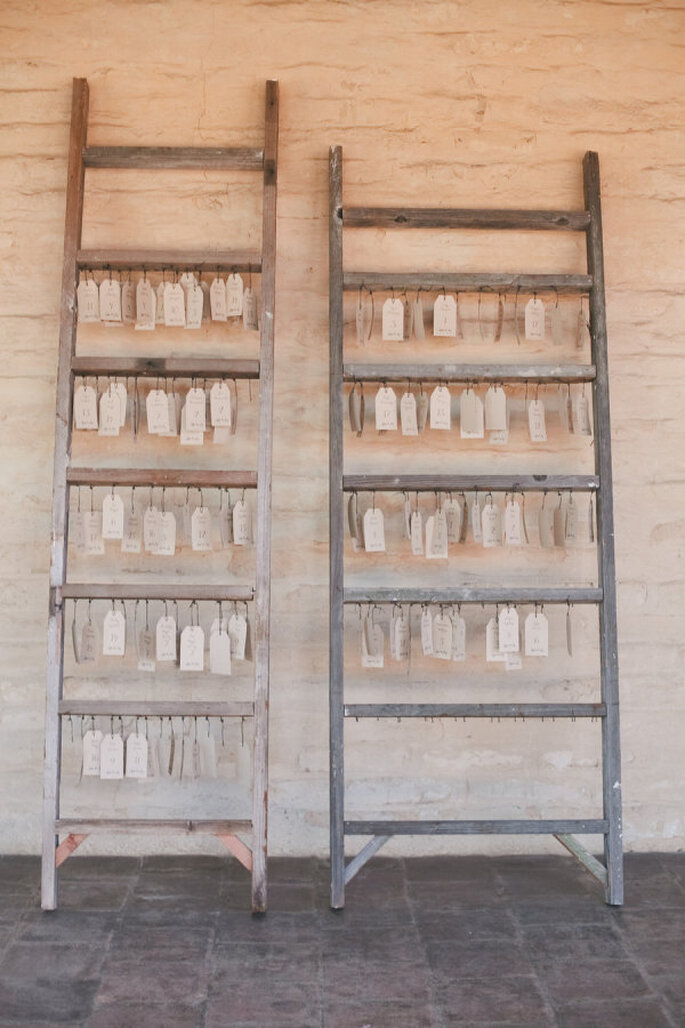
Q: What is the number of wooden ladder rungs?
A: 14